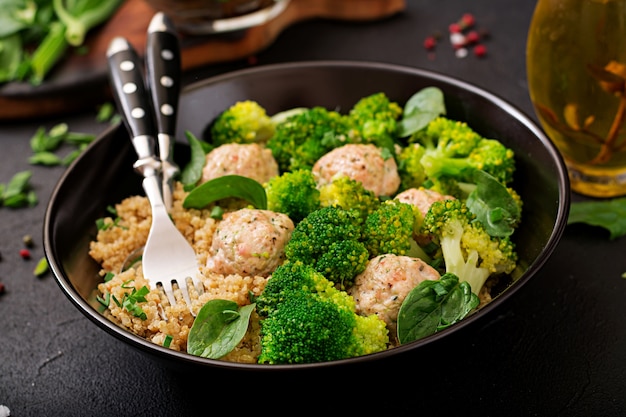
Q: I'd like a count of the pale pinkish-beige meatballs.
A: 5